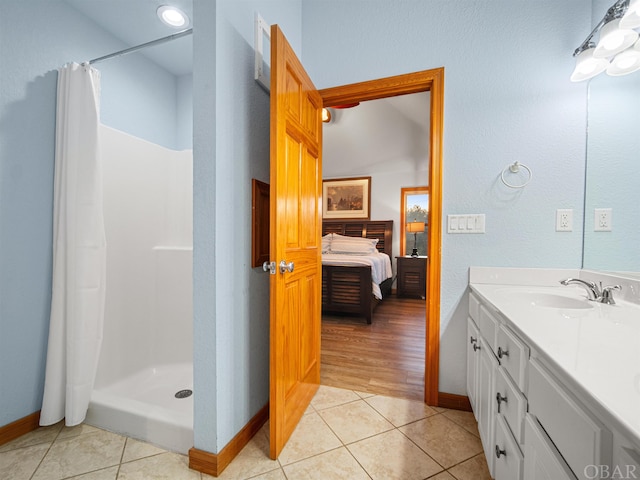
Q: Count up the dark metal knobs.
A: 5